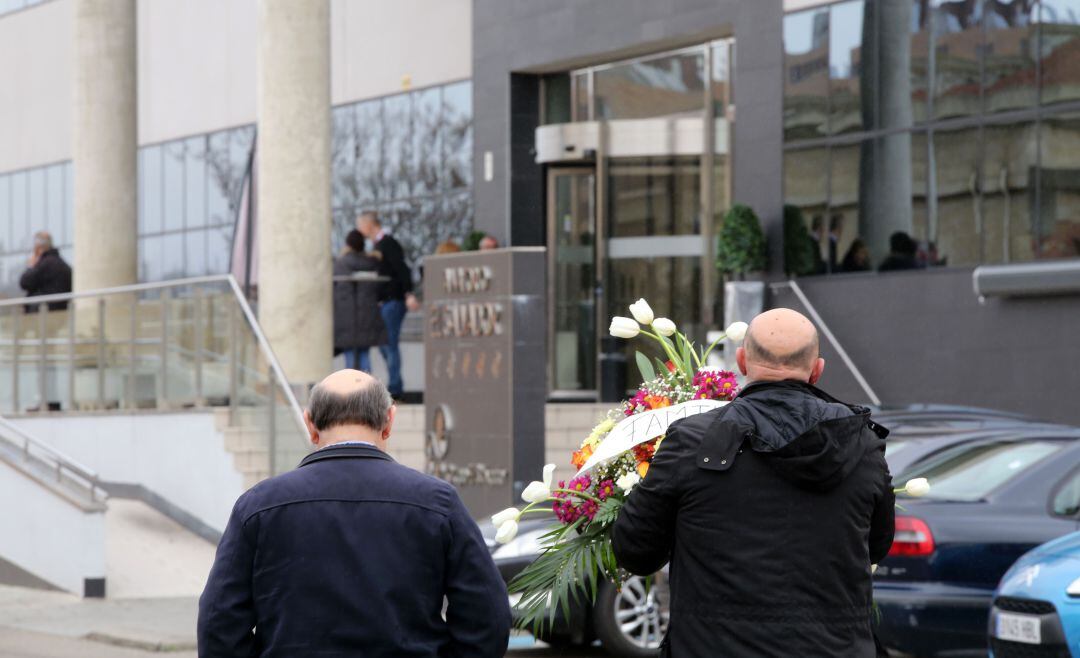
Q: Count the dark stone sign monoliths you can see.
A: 1